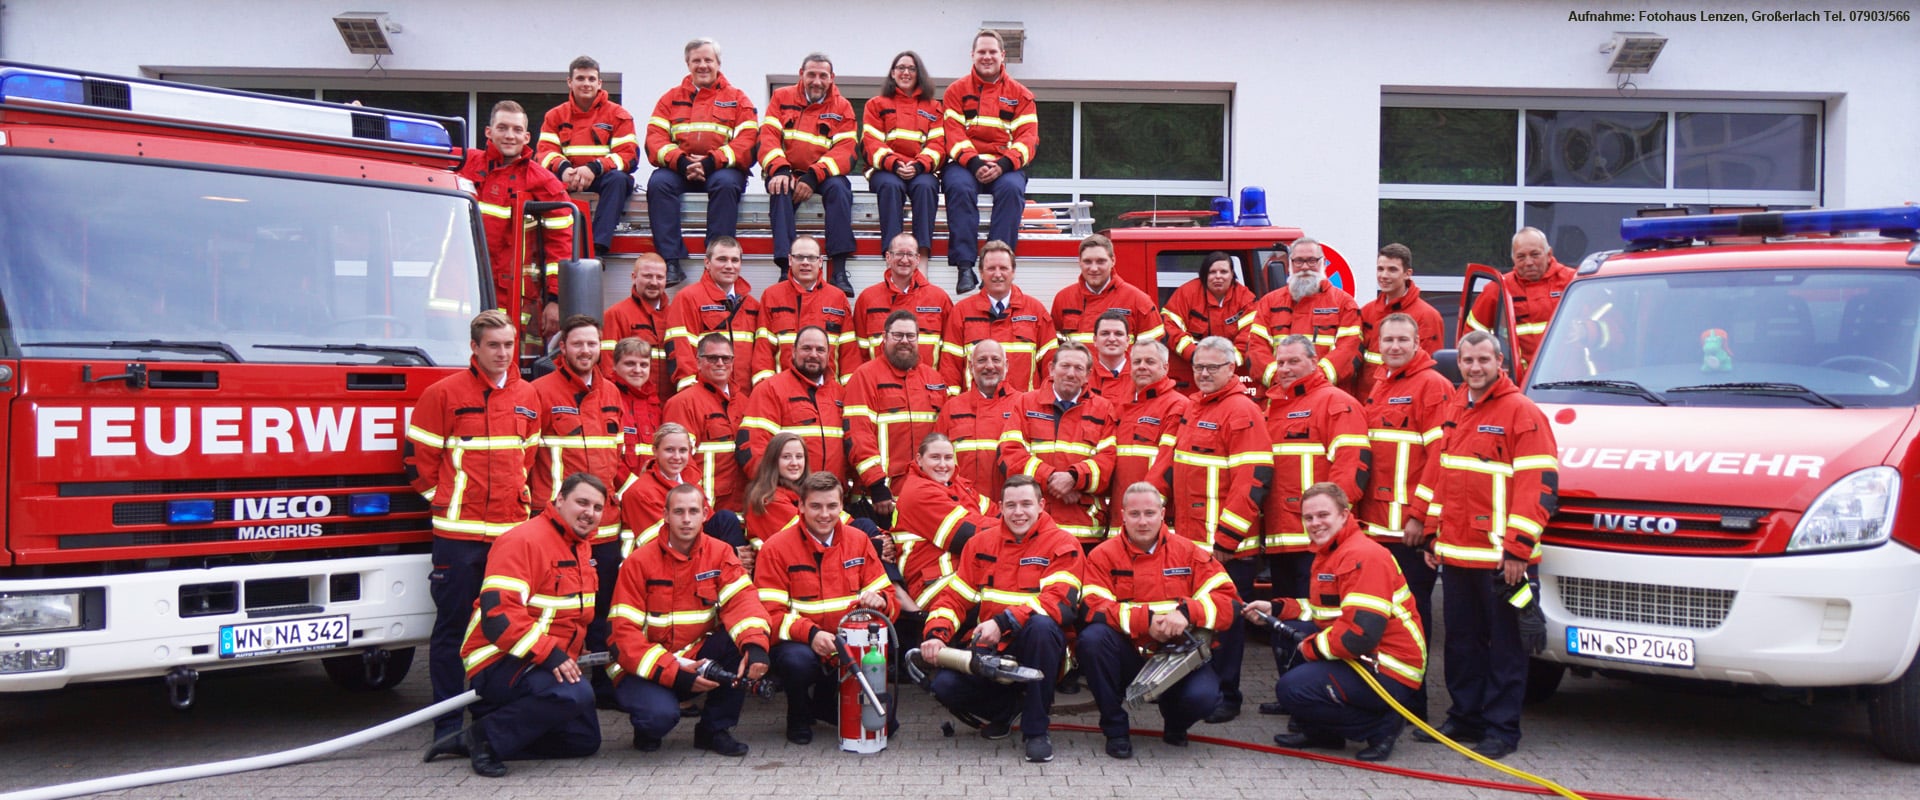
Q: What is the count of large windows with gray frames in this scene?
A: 3